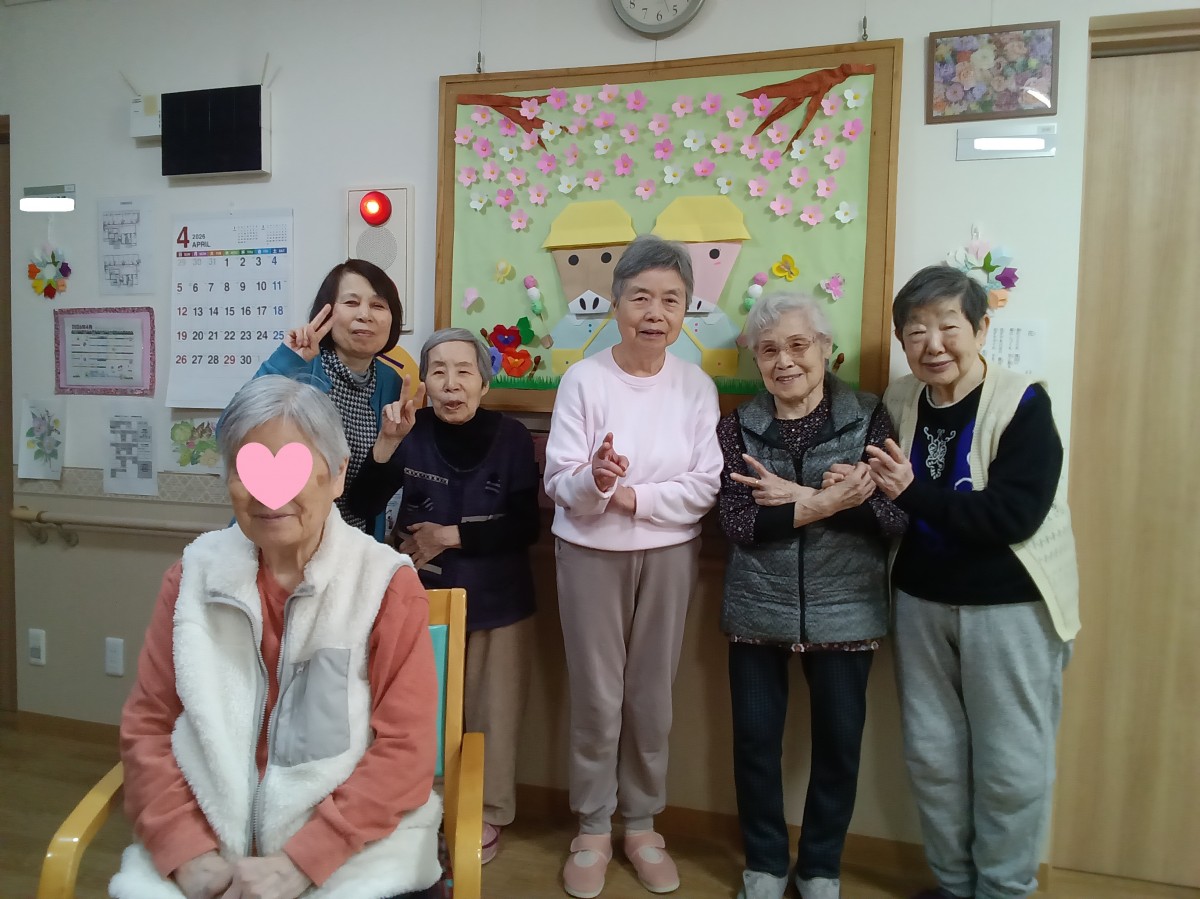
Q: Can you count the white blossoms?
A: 11